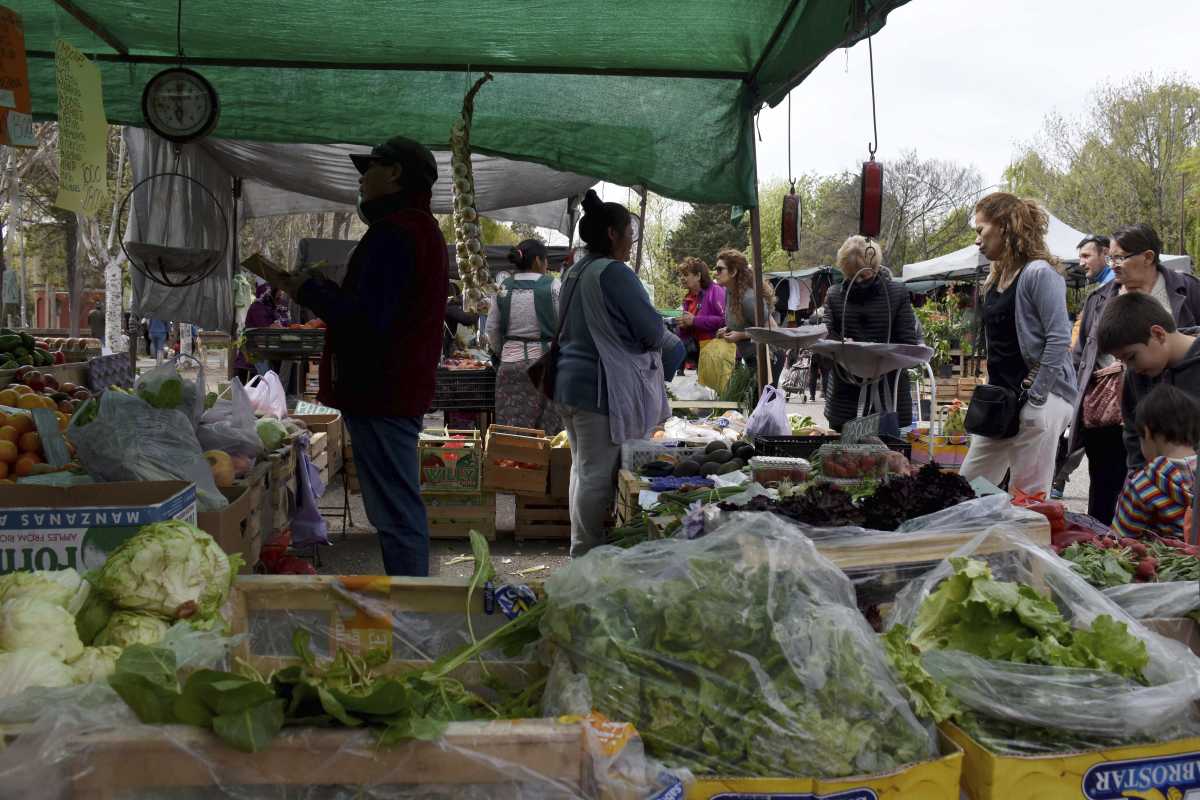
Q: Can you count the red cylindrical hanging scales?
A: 2